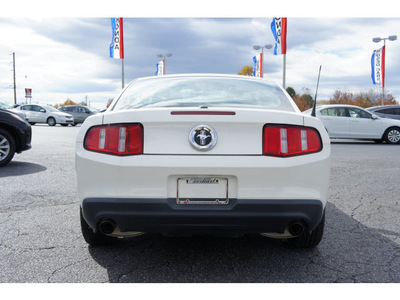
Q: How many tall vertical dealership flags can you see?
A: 5